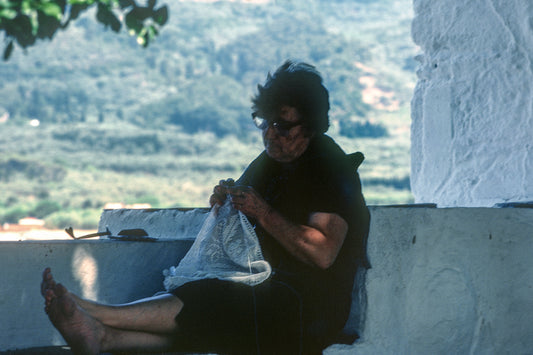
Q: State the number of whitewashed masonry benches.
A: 1